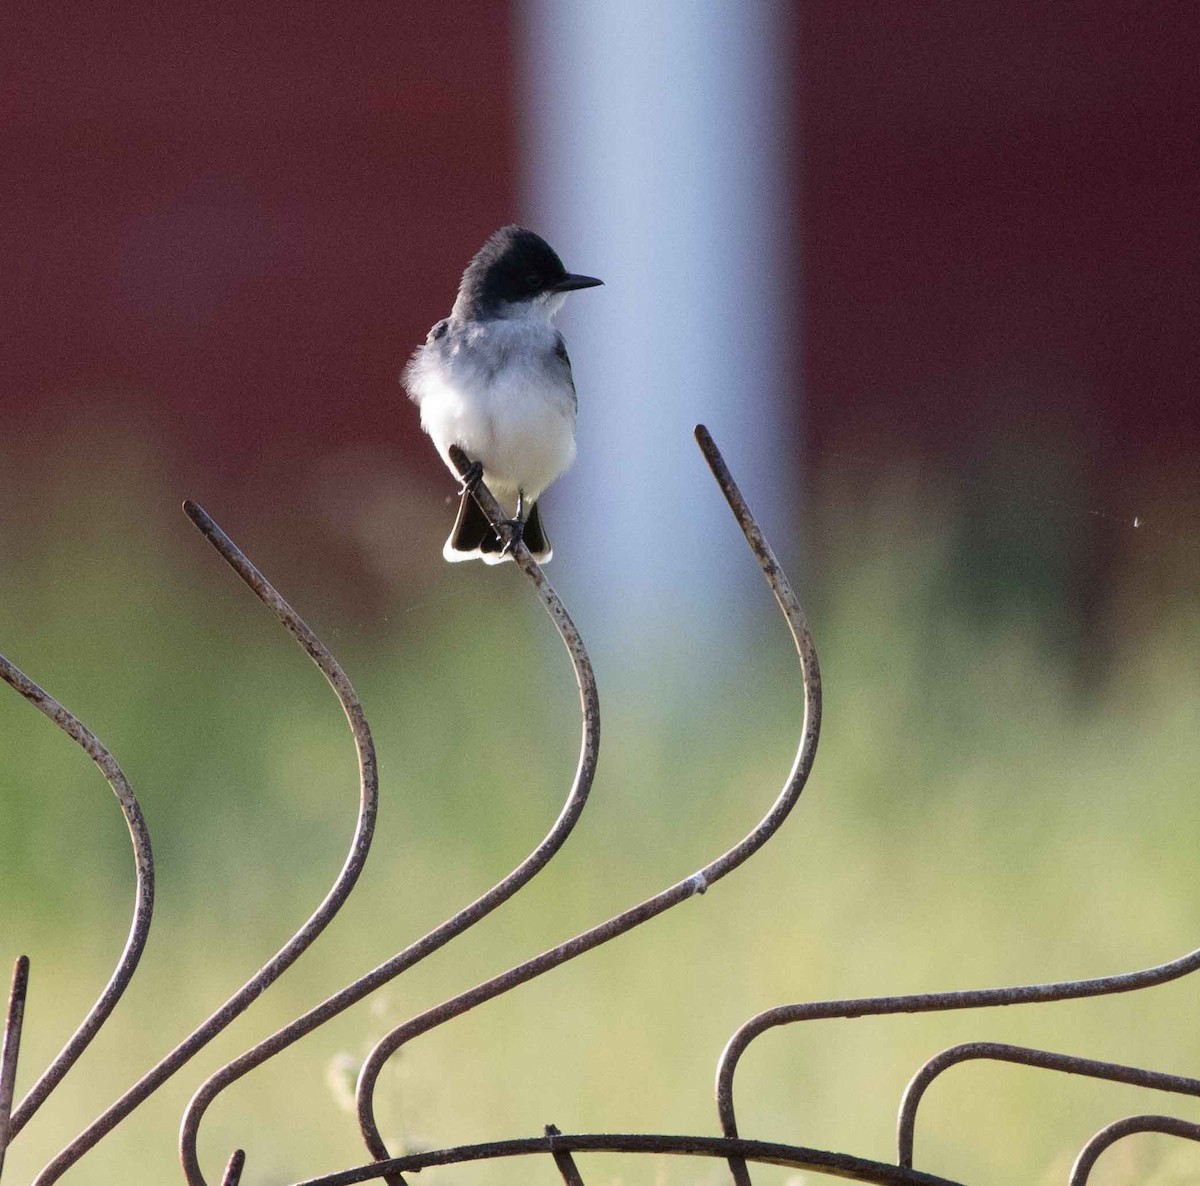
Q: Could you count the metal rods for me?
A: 11